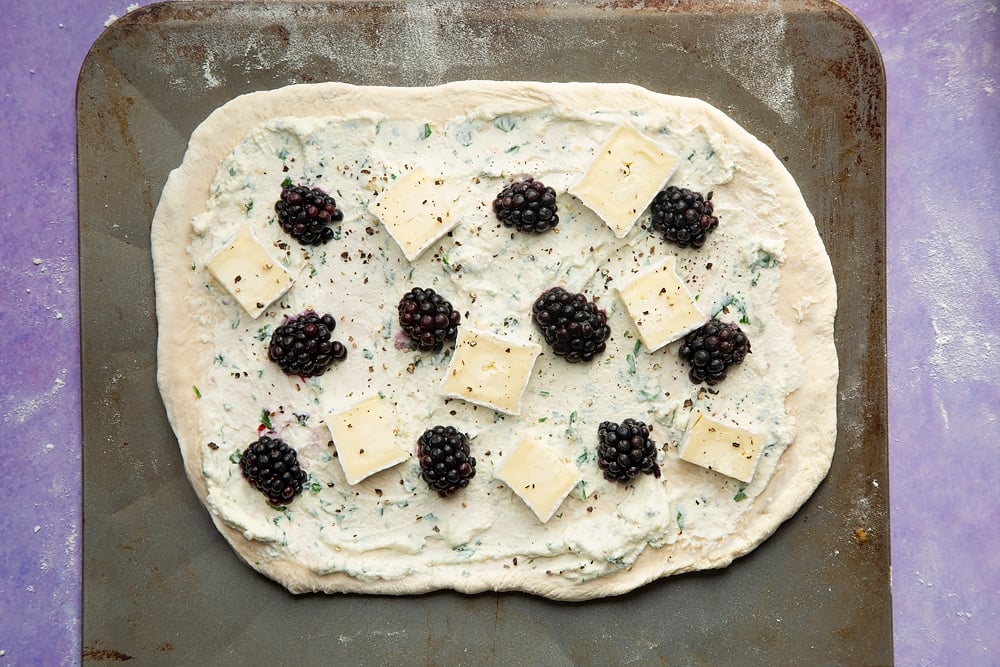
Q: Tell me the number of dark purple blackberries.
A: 10